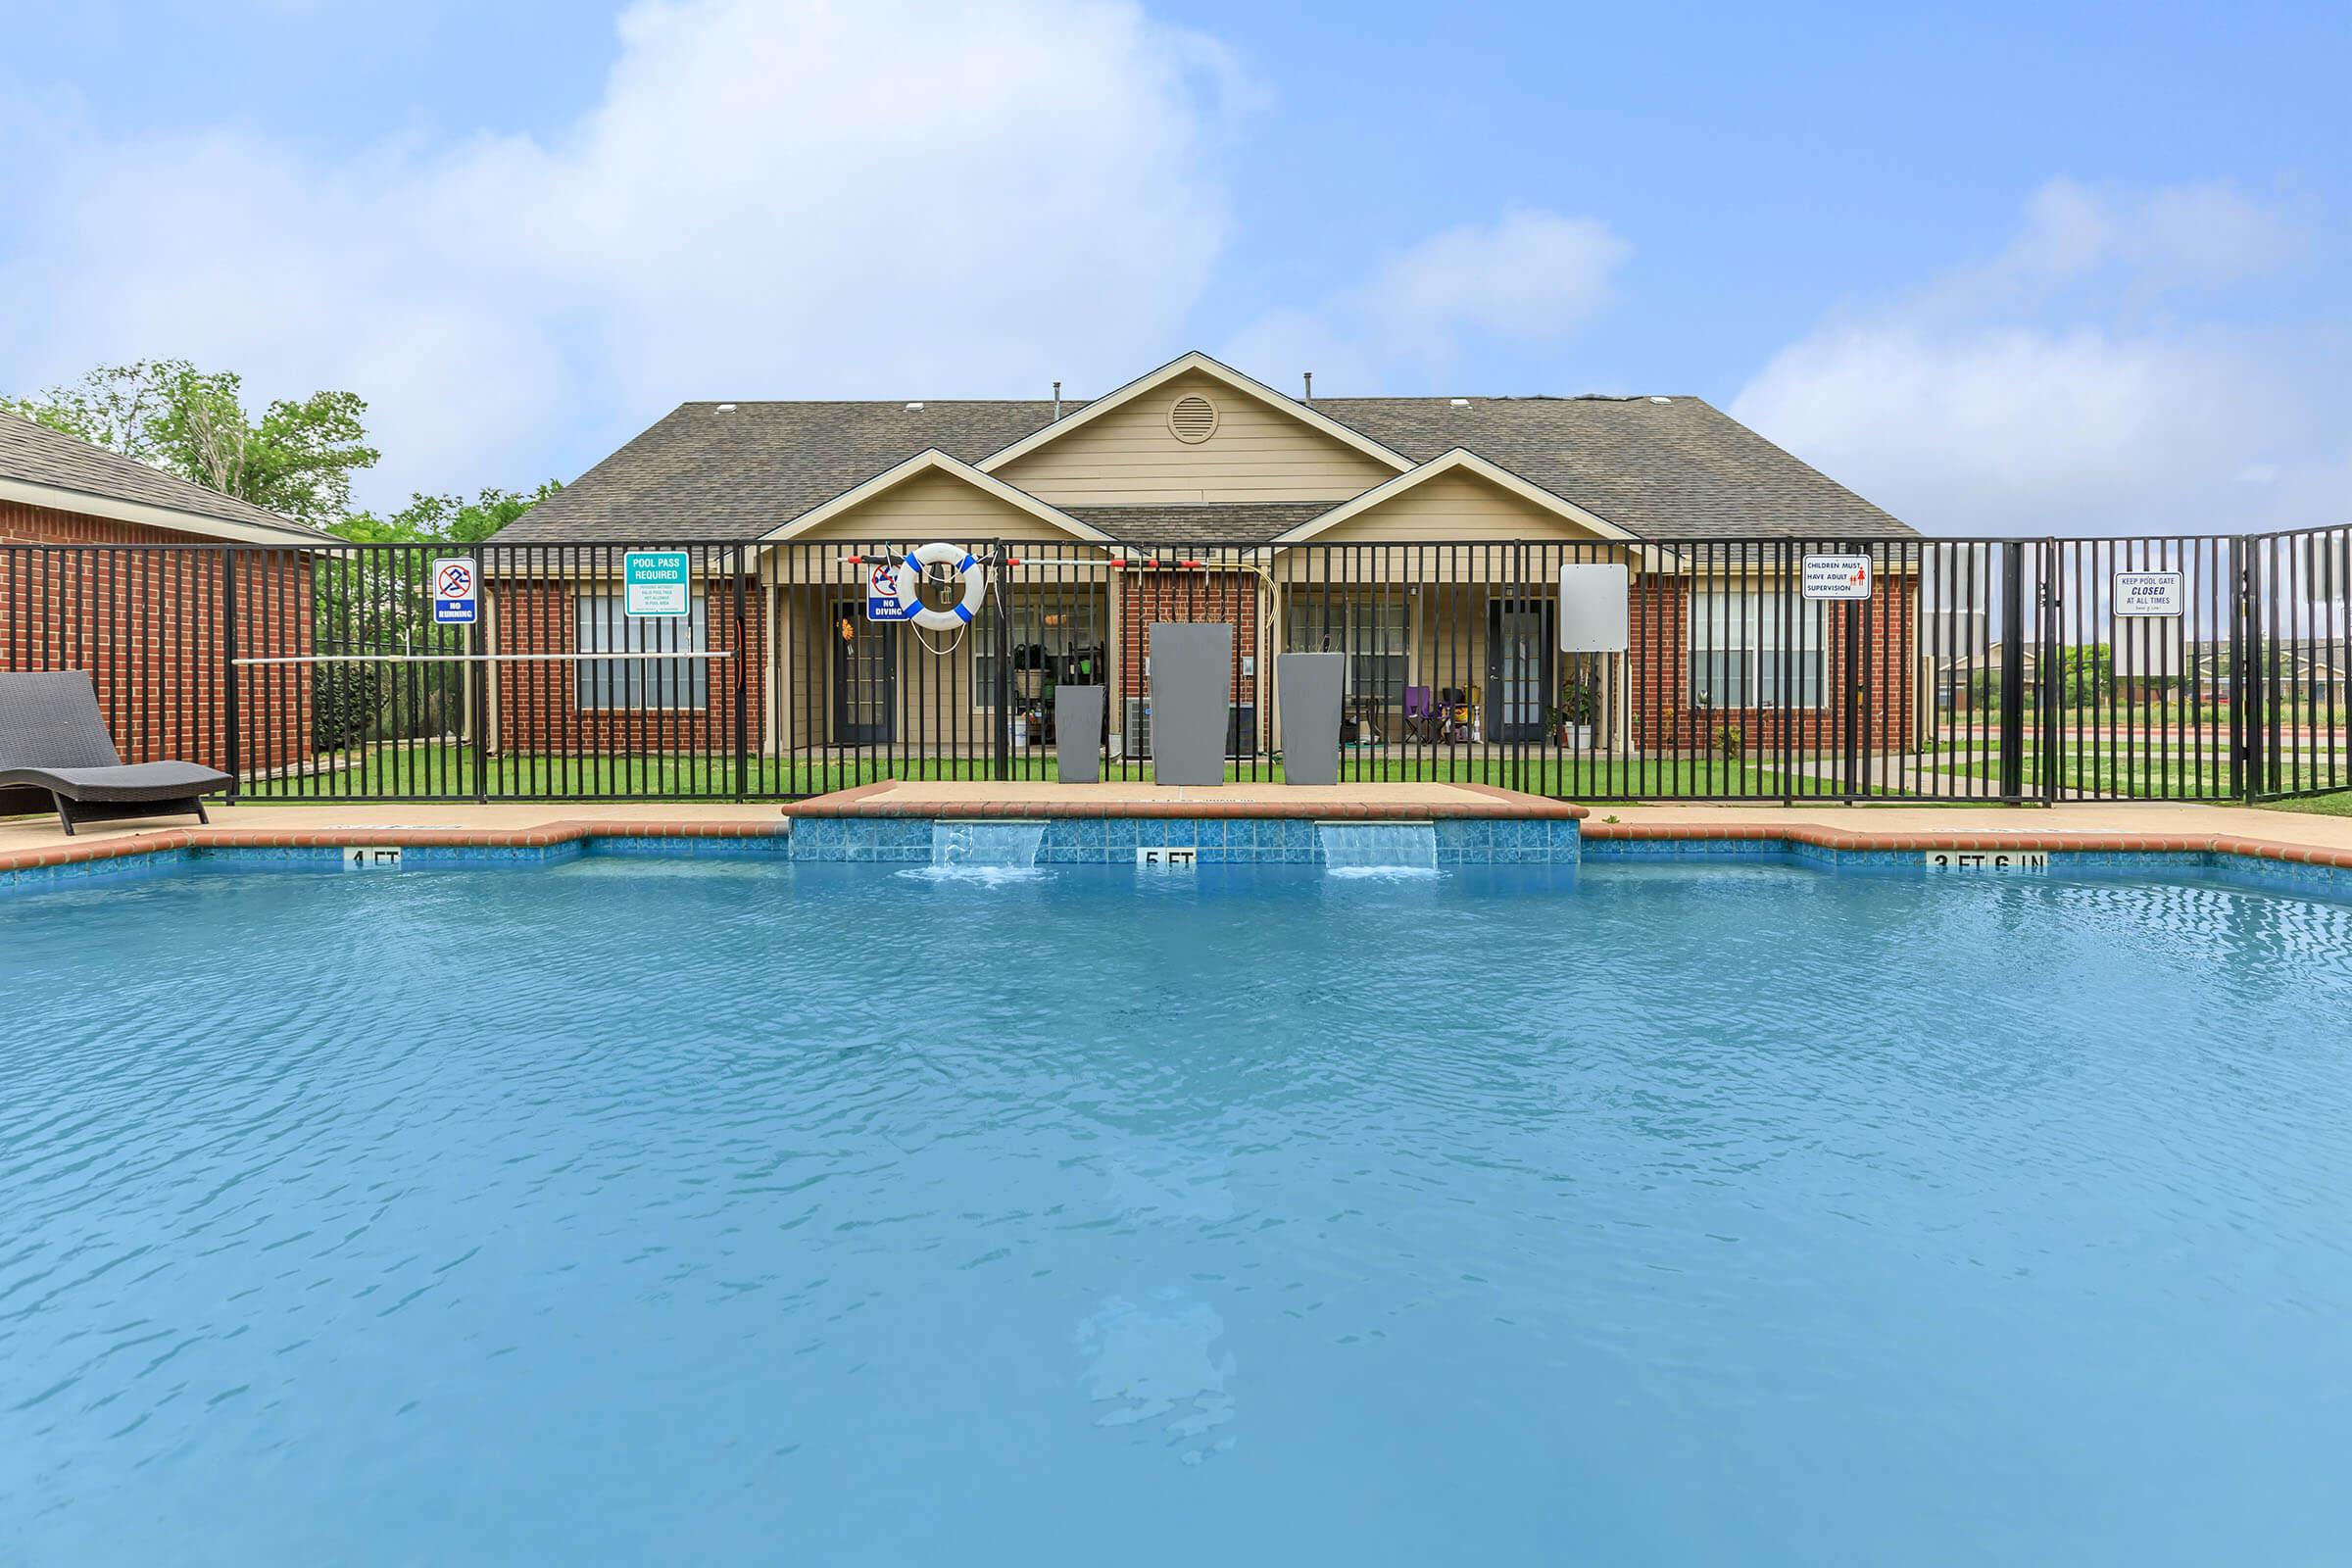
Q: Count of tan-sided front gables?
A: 3